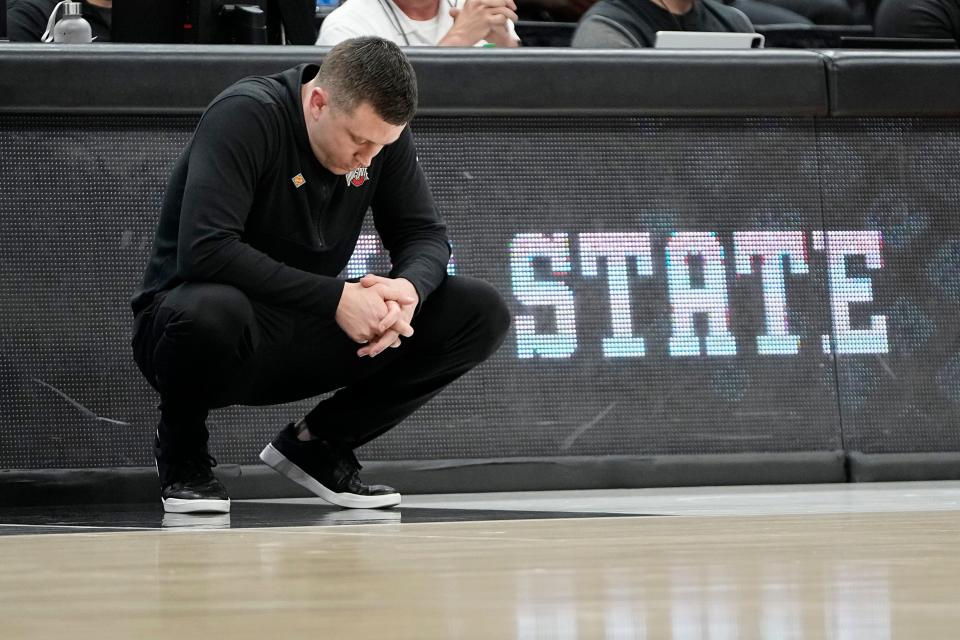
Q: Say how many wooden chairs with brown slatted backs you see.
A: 0